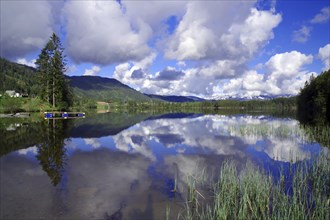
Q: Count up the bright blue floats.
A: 3